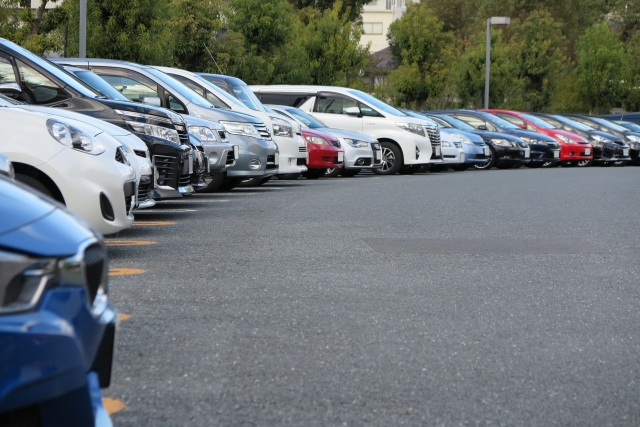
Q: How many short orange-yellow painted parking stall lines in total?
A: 5